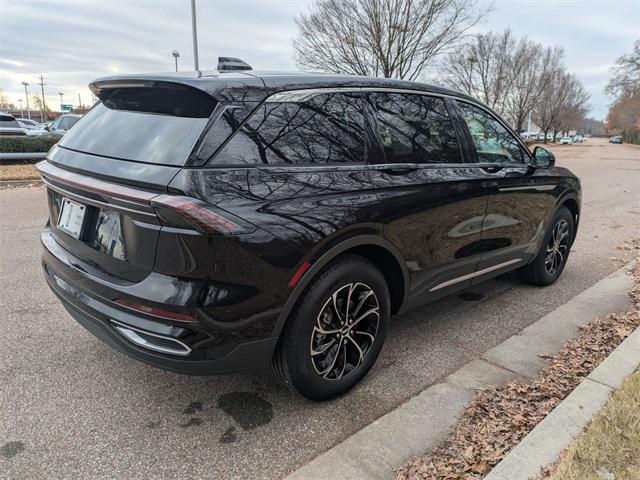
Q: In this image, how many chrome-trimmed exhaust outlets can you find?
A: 1